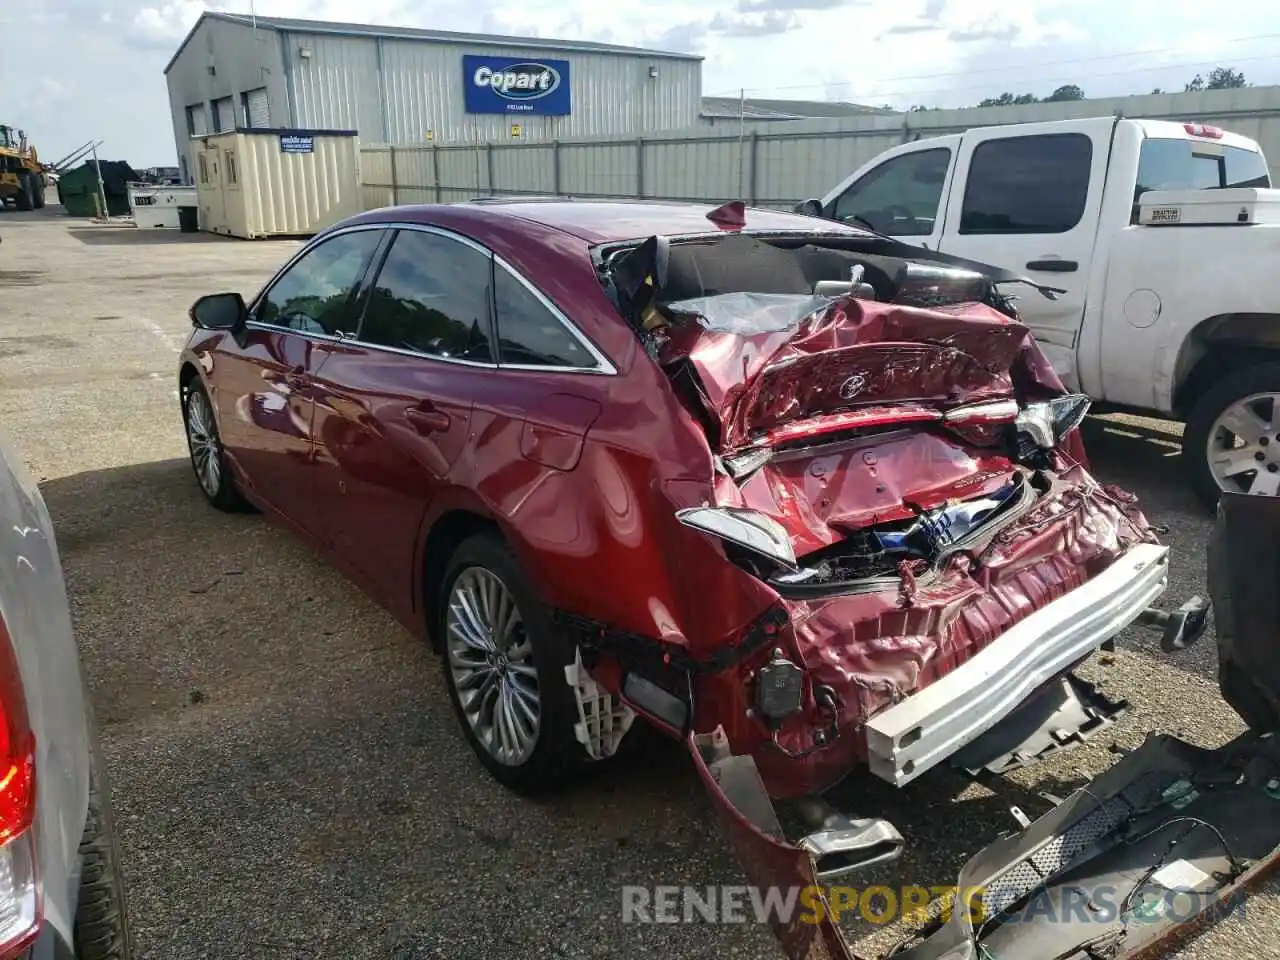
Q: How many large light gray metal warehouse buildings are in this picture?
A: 1